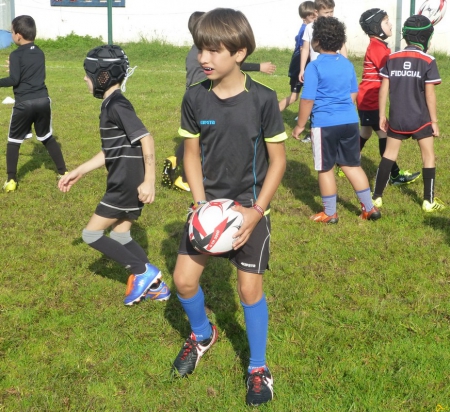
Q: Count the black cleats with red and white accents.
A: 2